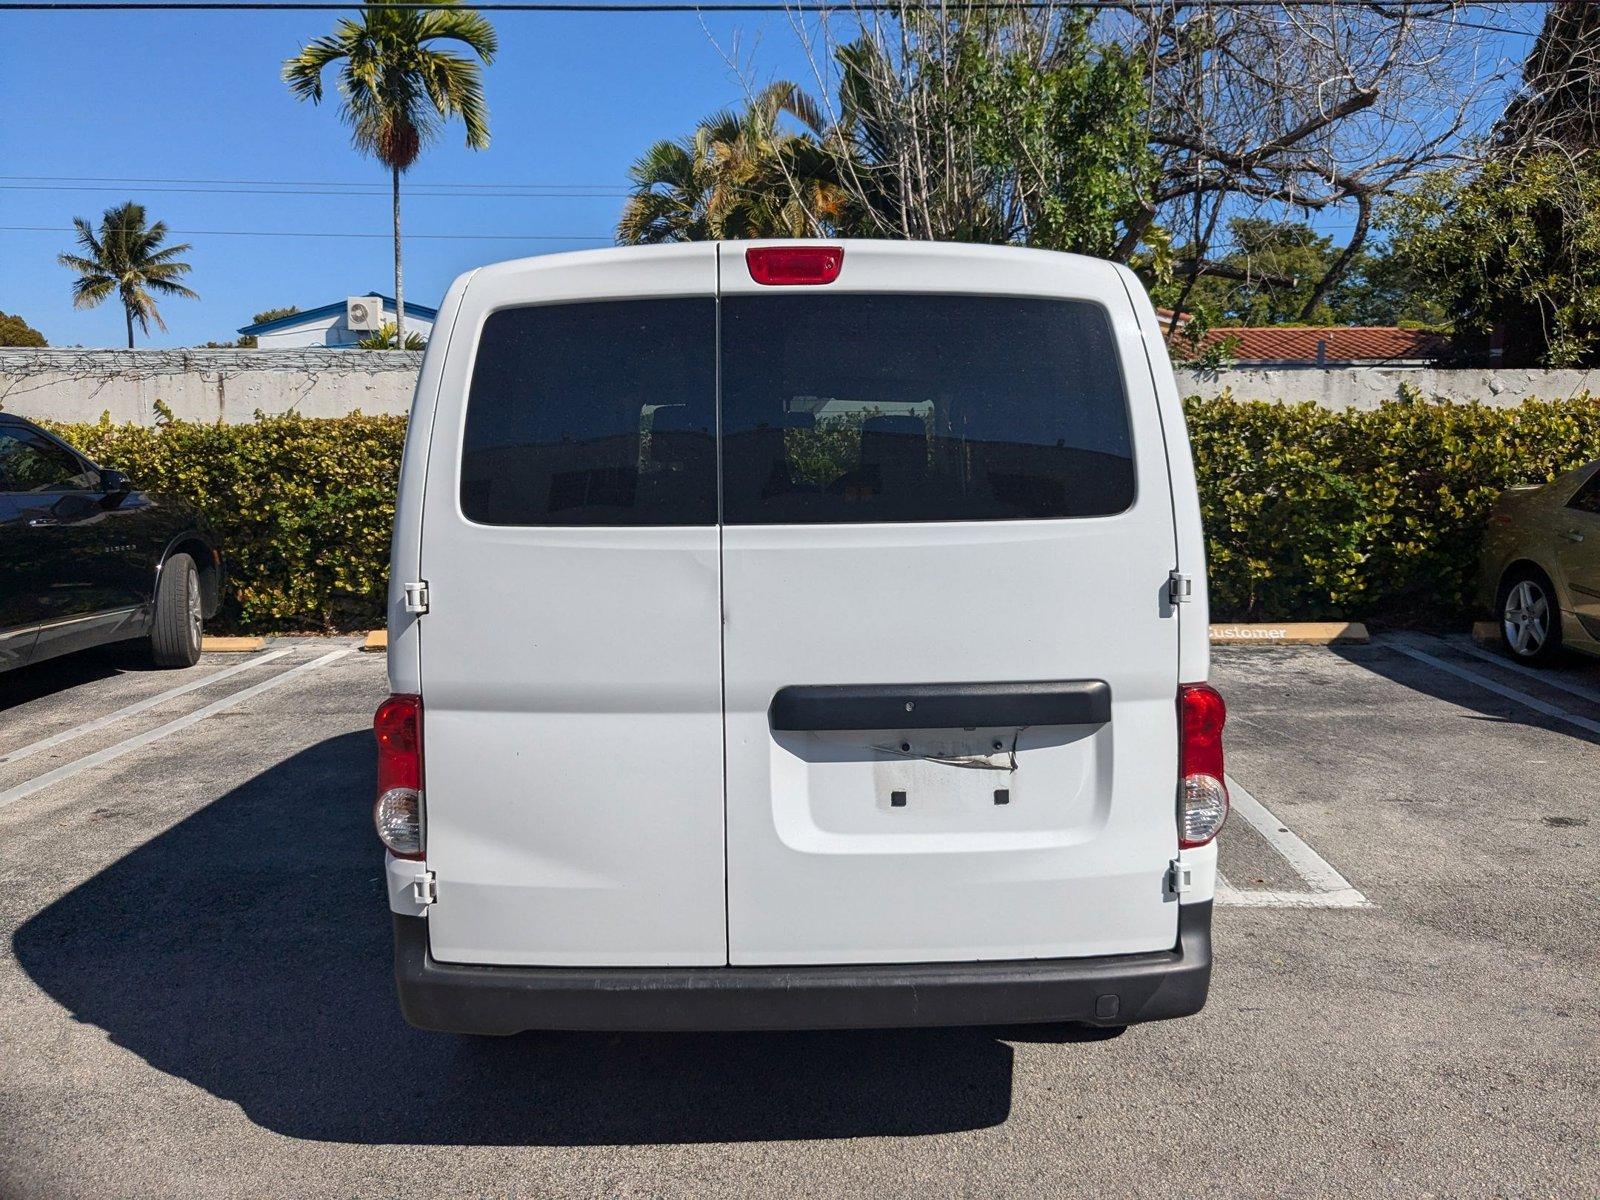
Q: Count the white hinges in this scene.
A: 4